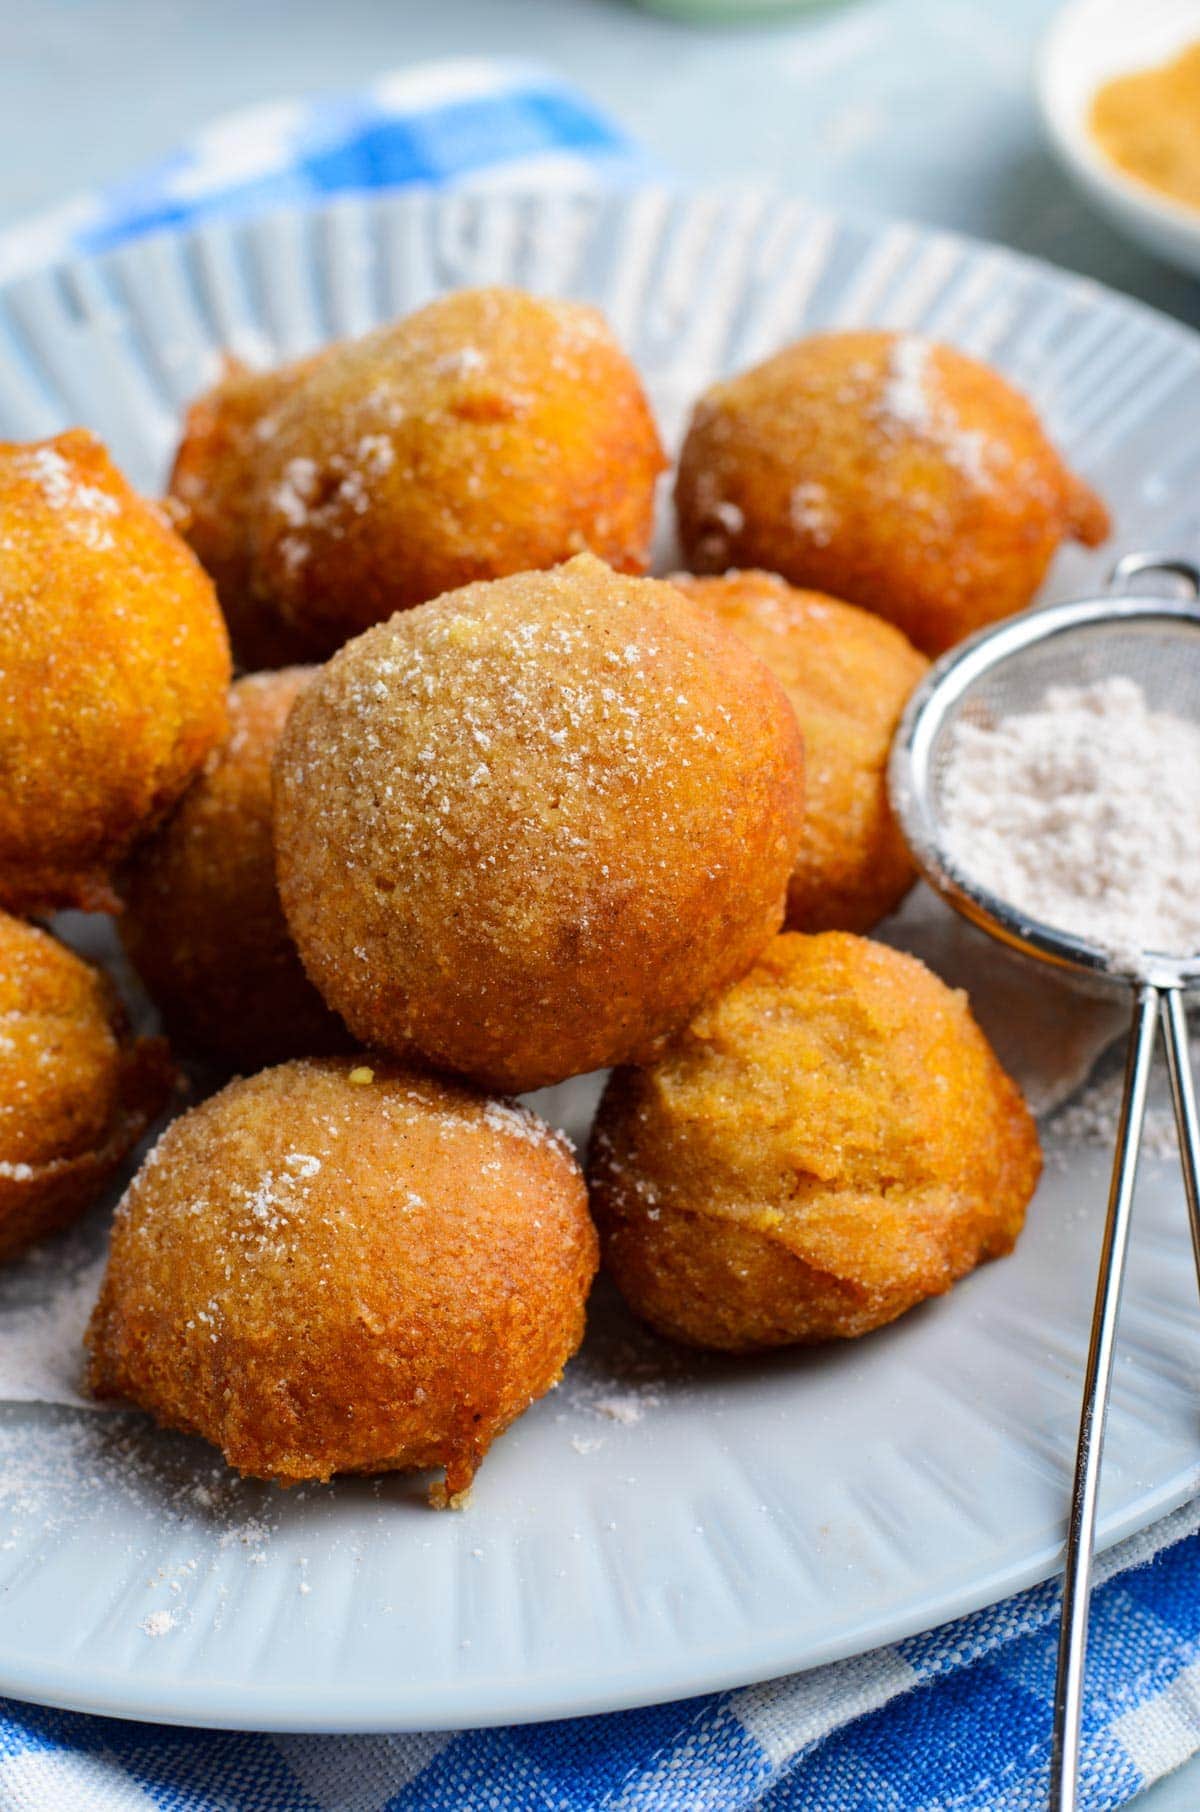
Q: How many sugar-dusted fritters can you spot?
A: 9